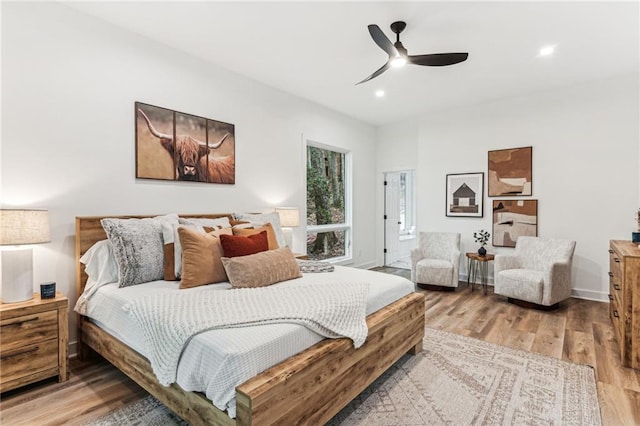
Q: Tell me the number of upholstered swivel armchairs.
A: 2